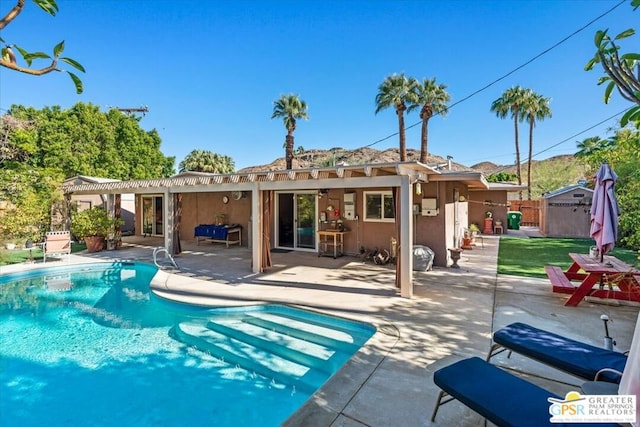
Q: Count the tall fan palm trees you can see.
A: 5